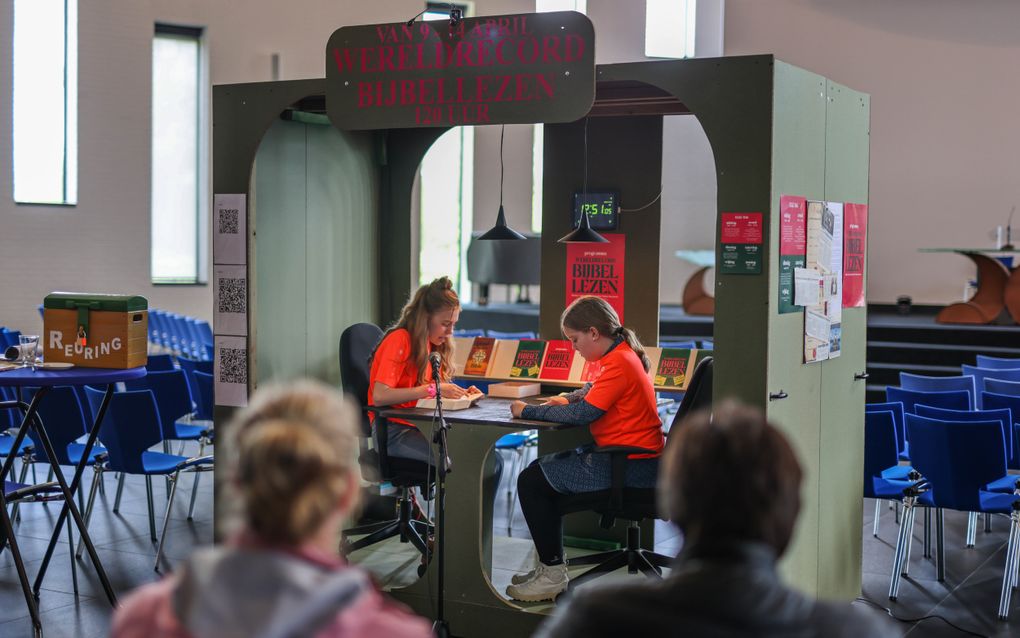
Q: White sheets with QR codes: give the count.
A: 3